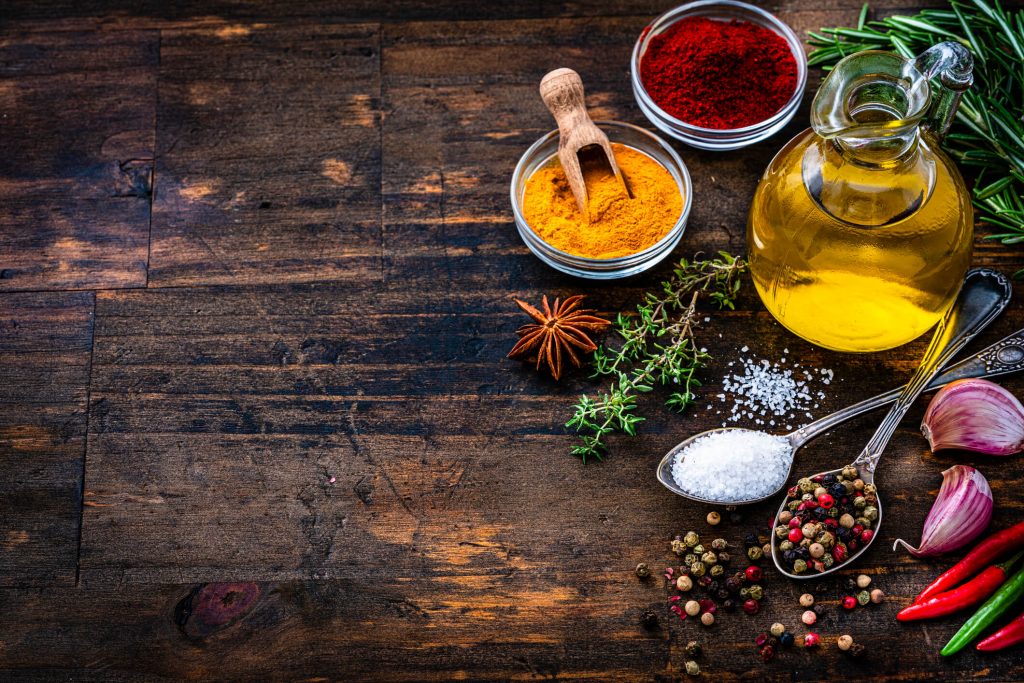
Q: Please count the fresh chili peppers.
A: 4